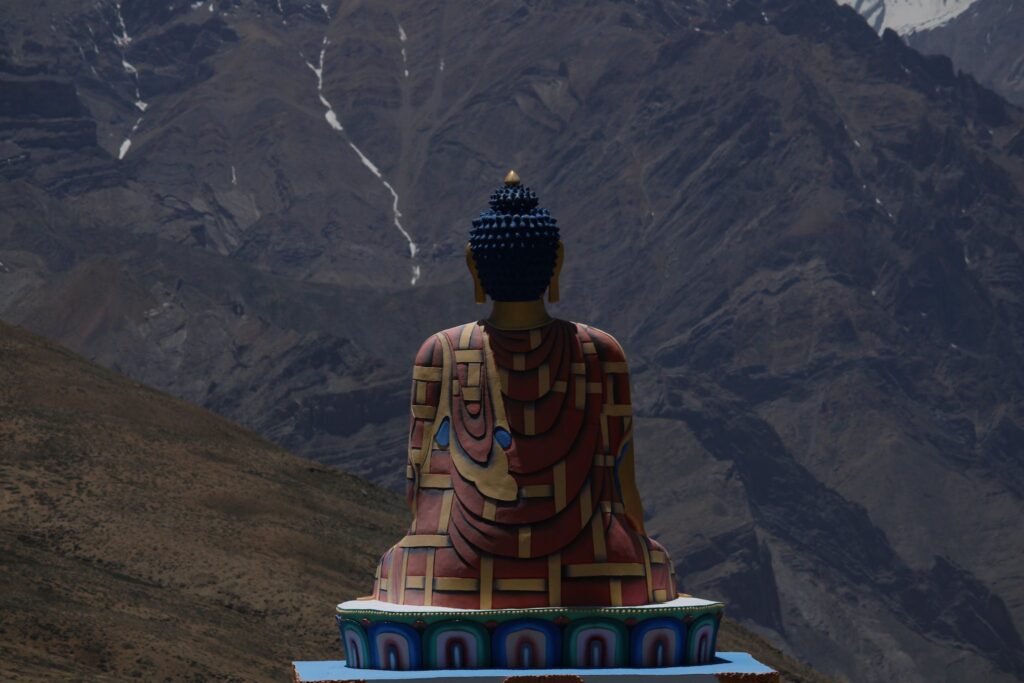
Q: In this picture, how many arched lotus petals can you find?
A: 7